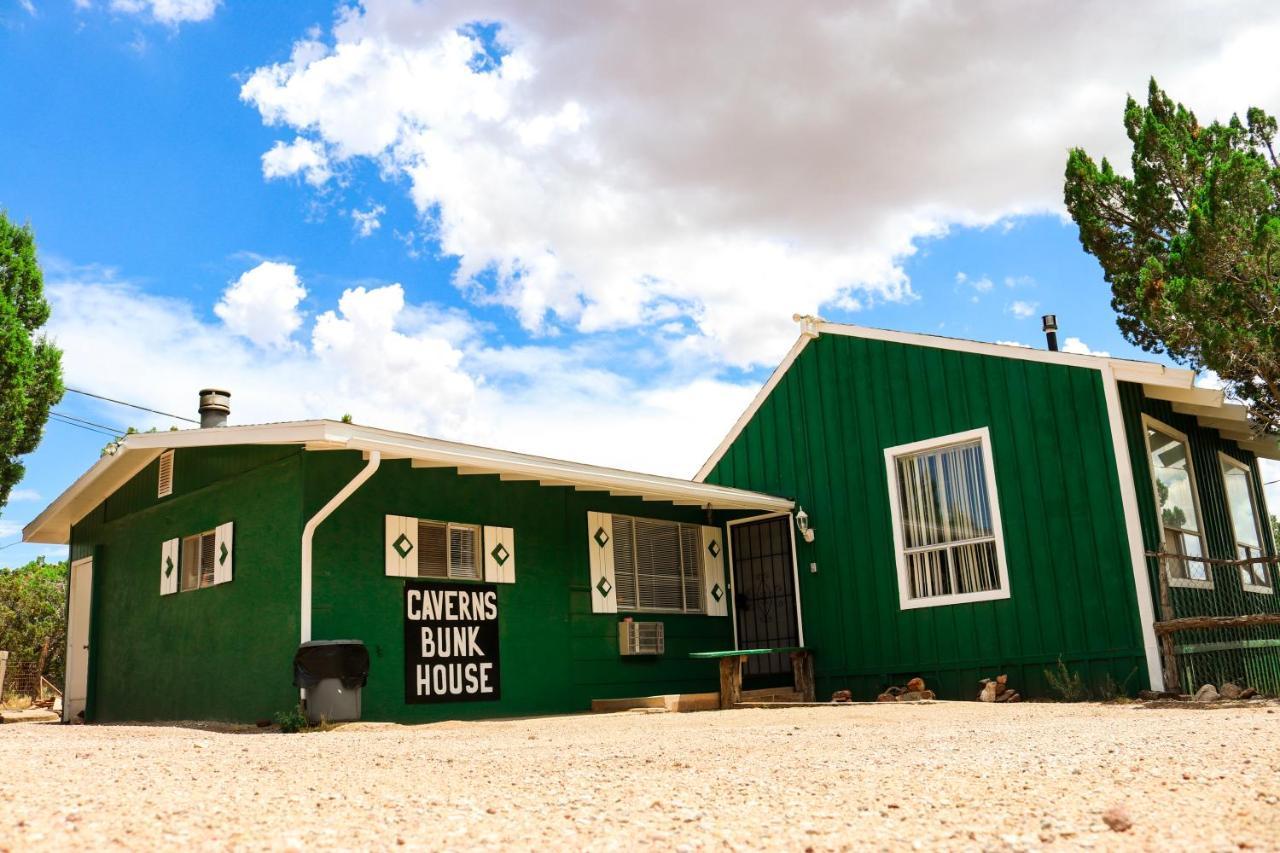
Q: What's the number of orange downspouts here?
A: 0